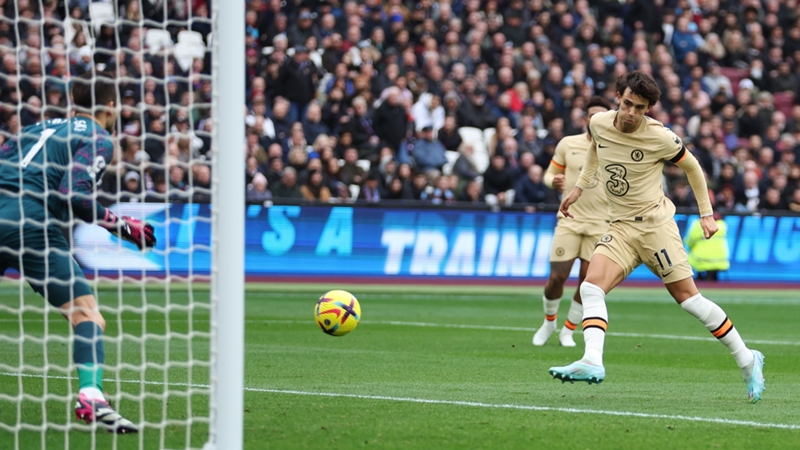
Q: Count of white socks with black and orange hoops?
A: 4